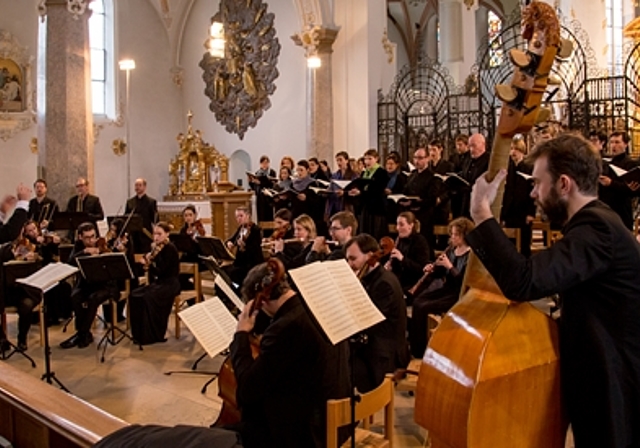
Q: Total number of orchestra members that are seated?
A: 14